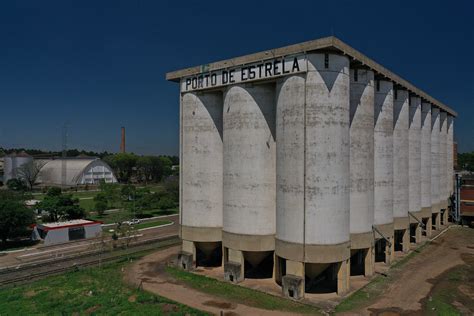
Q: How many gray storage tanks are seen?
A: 11